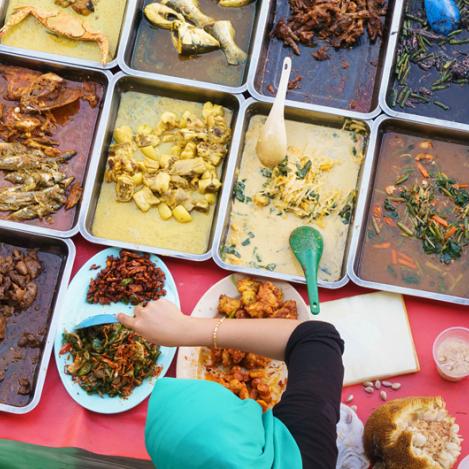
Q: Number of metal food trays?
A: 9